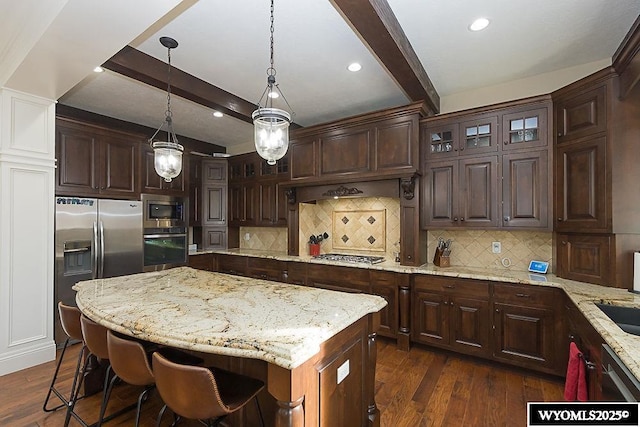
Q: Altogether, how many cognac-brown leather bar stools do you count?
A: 4